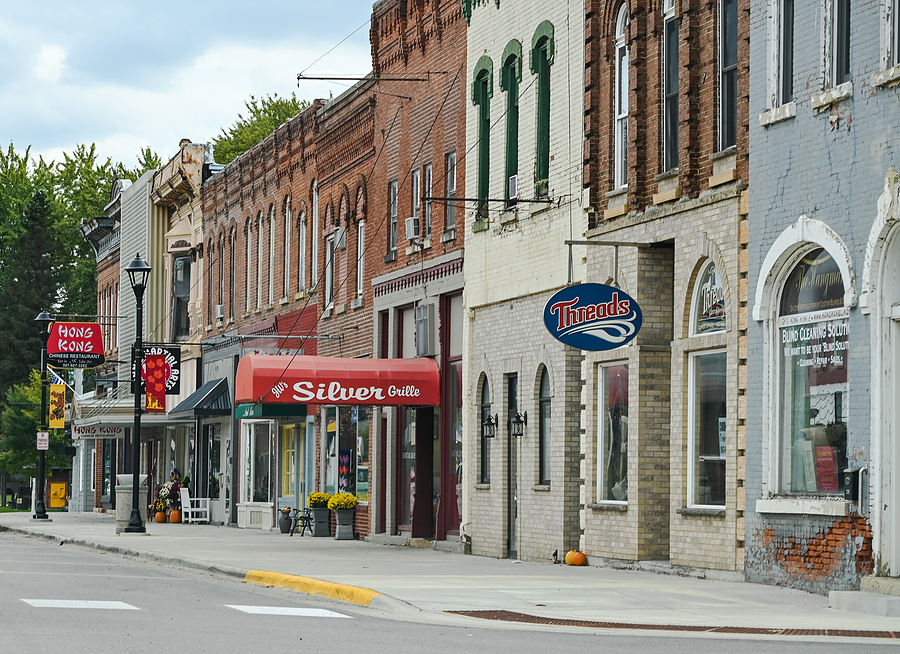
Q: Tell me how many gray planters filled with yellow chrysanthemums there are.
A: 2